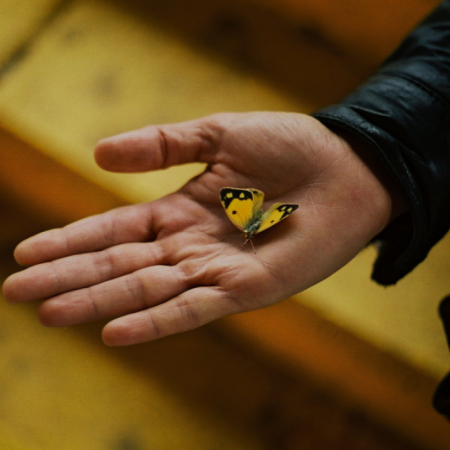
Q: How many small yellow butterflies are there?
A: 1